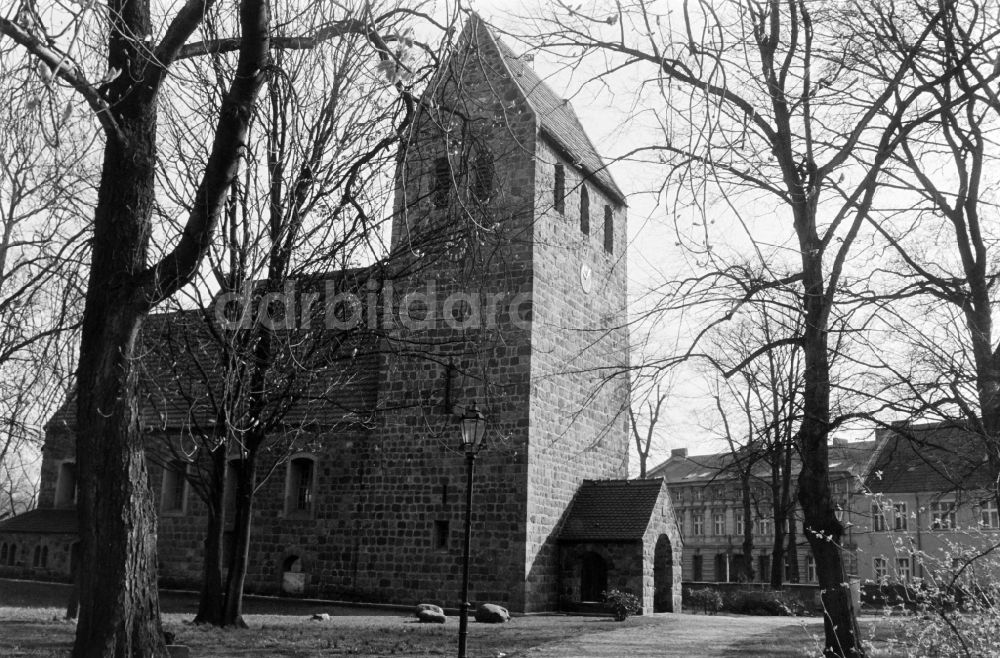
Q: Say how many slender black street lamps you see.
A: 1